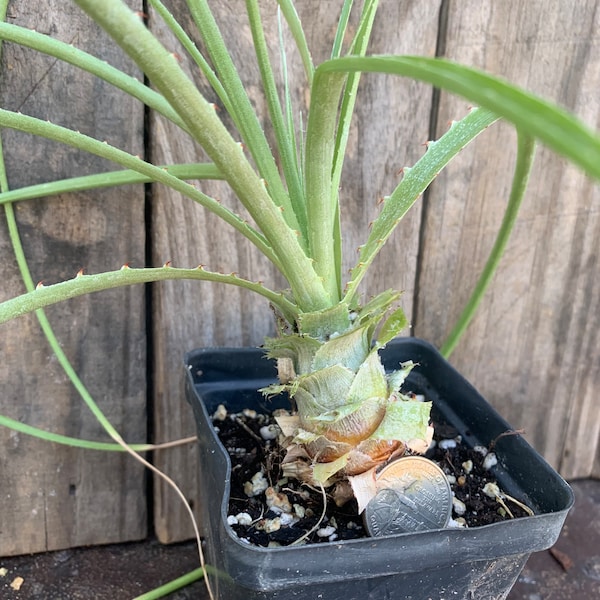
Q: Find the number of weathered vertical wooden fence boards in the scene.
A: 3